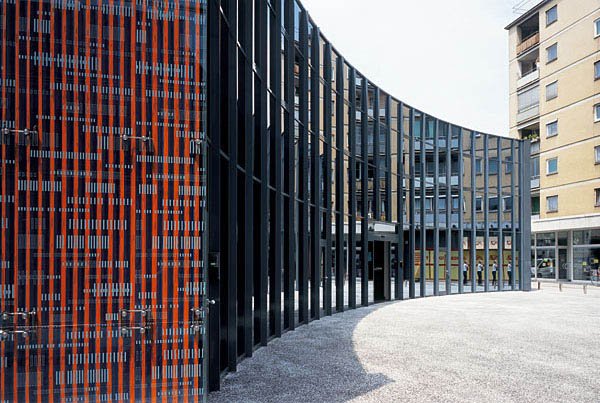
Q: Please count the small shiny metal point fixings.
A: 15